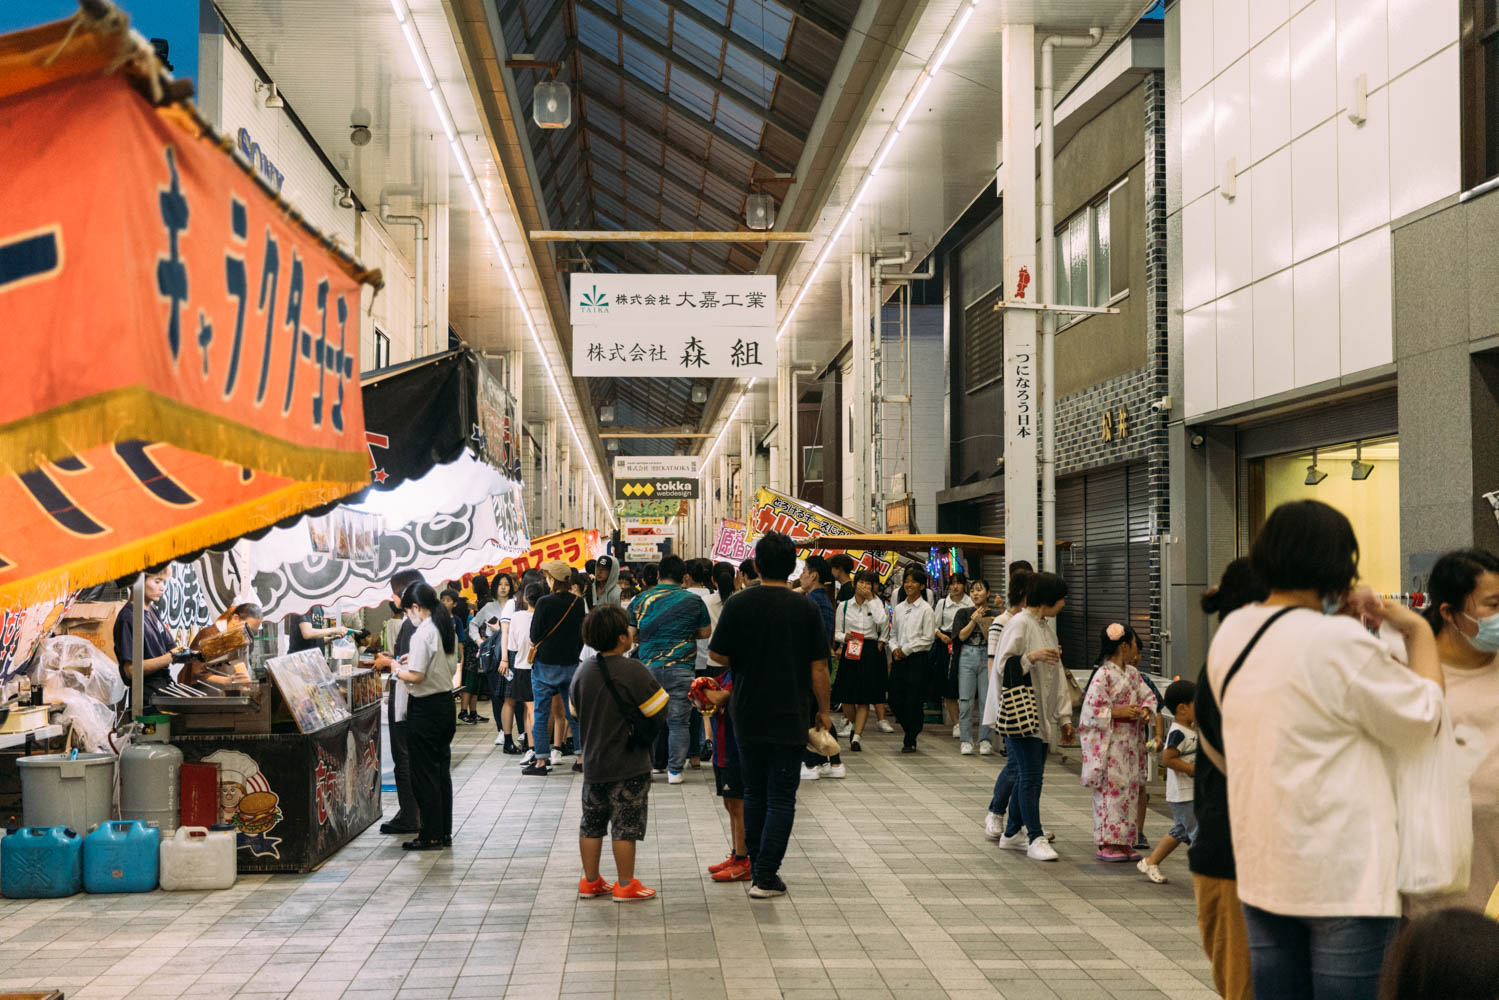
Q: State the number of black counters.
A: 1